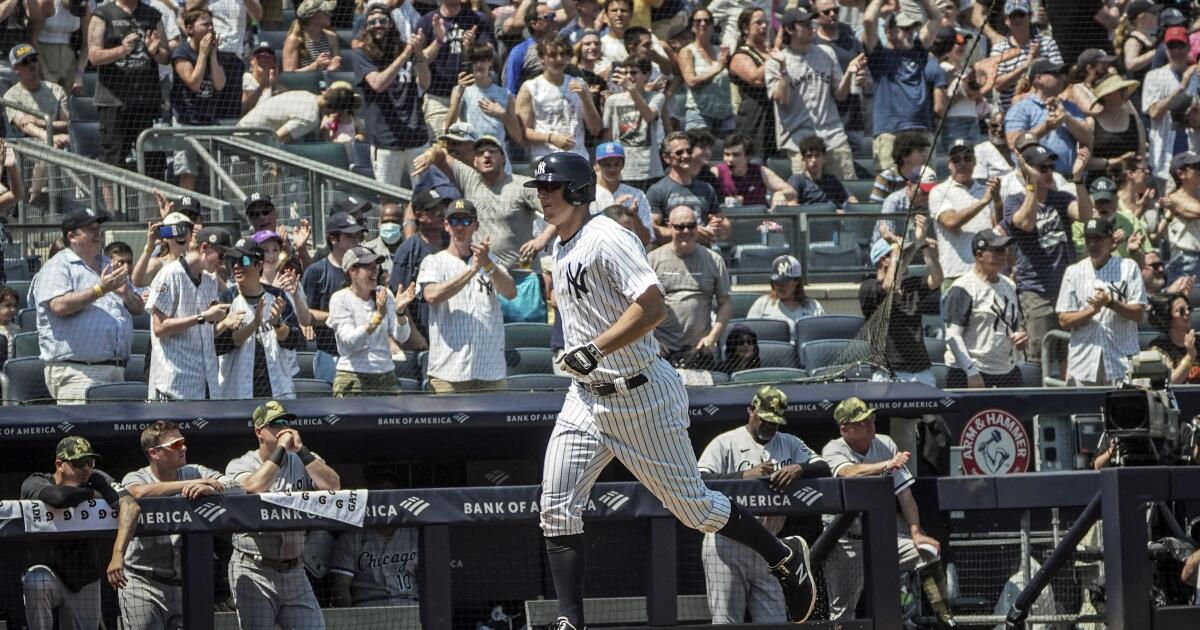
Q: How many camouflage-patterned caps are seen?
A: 4